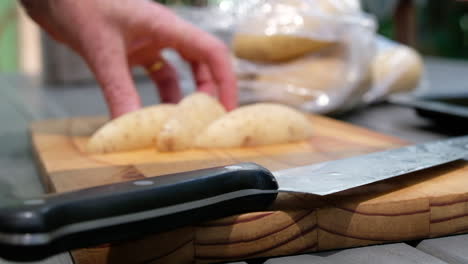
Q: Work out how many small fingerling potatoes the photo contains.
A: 3